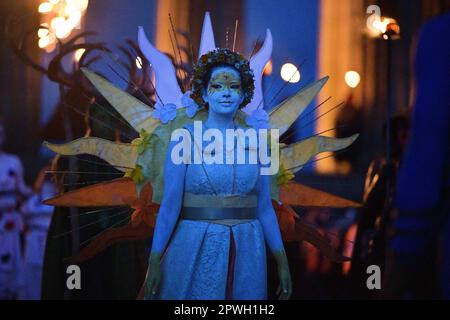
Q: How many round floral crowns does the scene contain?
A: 1